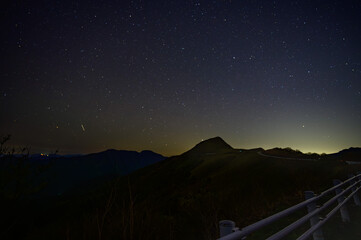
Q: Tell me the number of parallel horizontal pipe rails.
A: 3